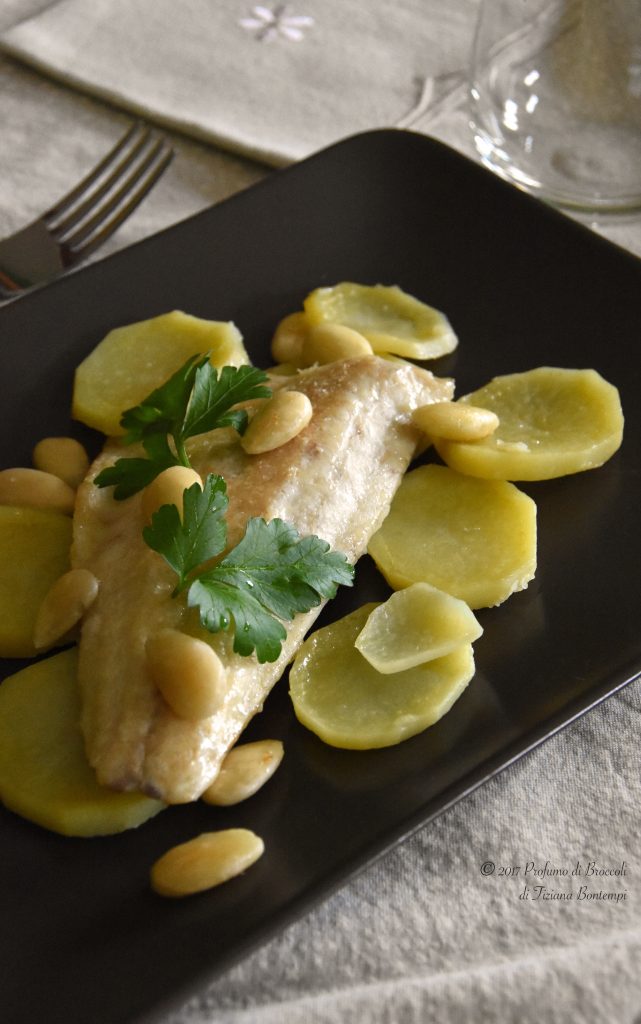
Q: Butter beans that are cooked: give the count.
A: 11